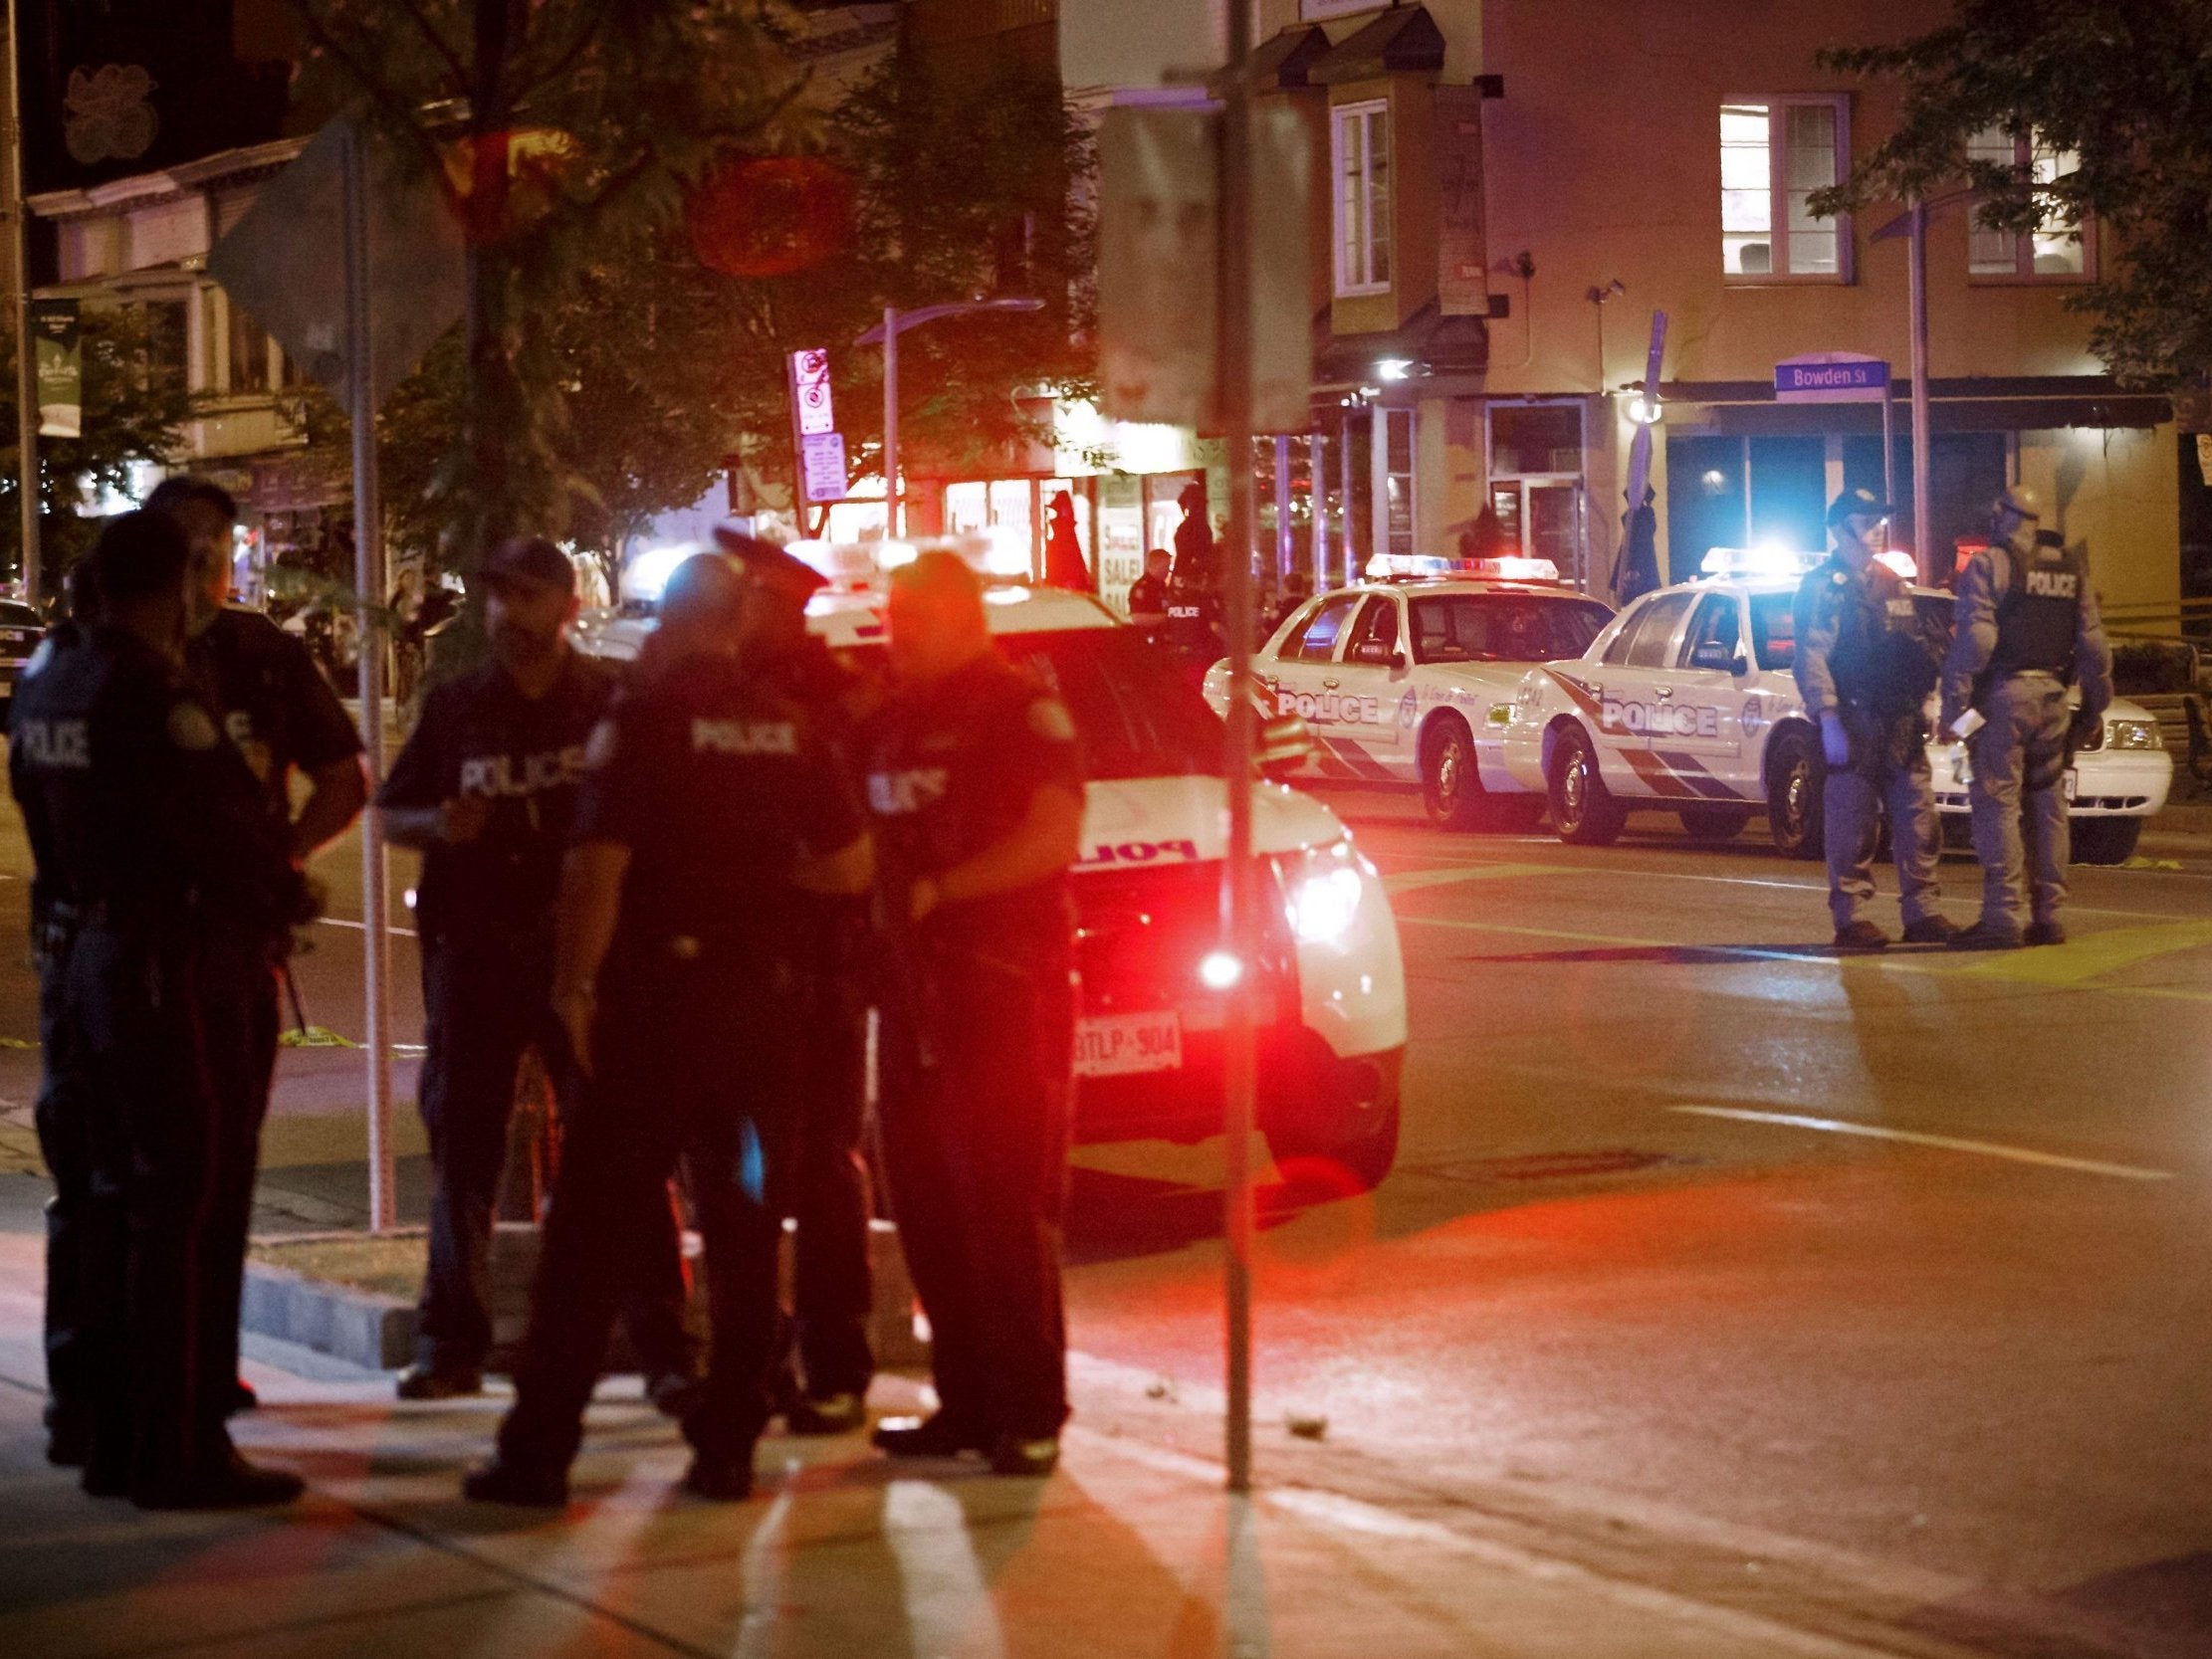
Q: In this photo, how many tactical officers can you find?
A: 2